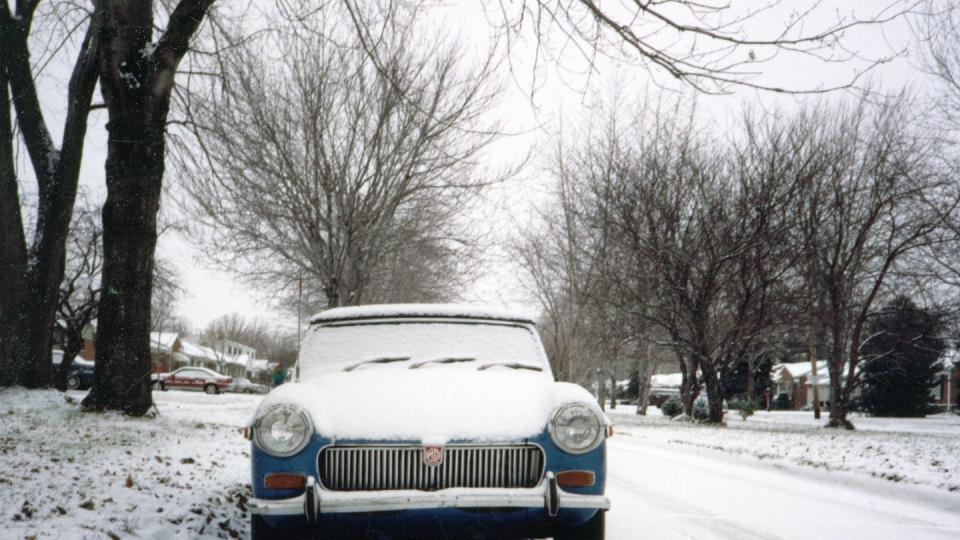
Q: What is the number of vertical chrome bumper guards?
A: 2